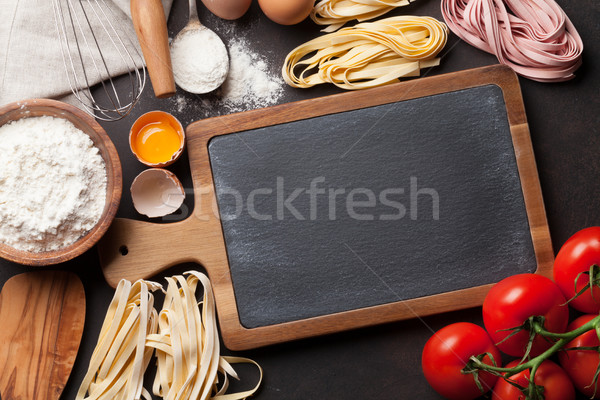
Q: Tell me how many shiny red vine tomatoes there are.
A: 5